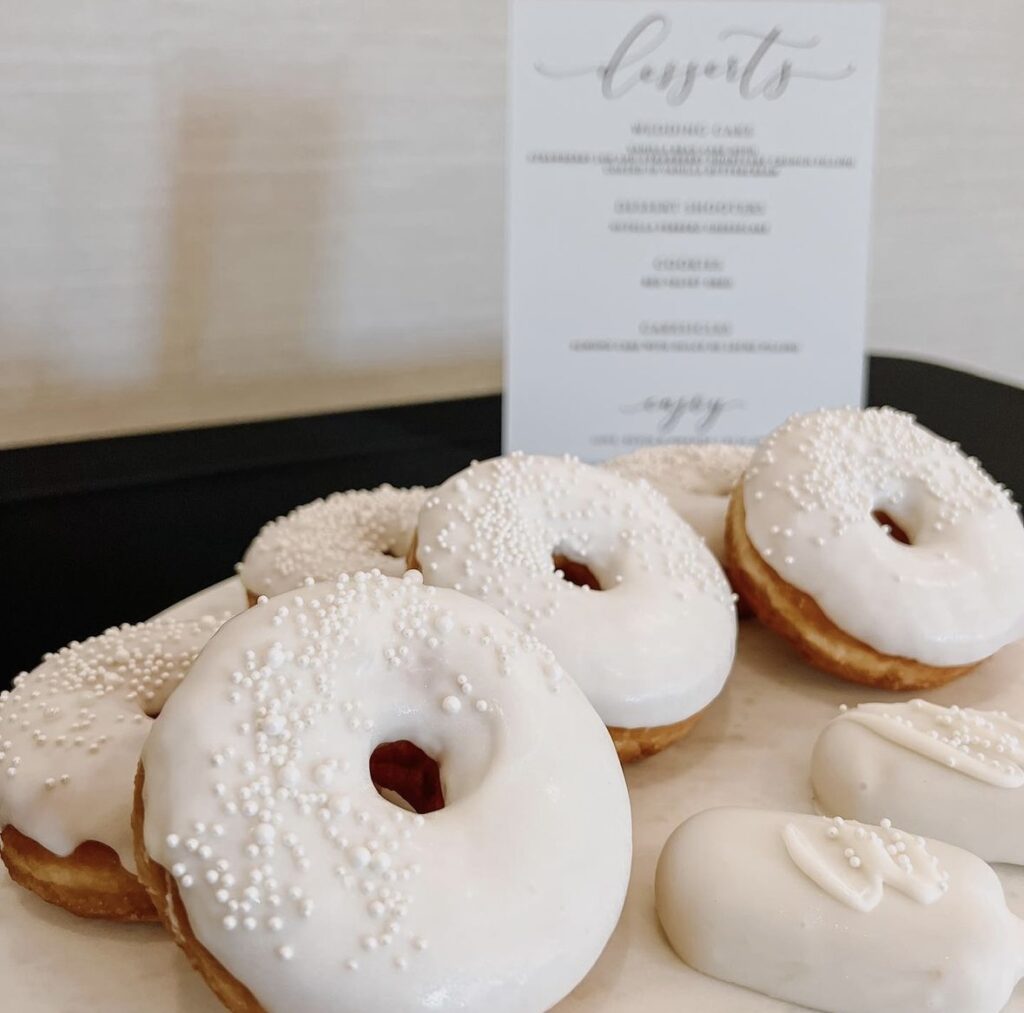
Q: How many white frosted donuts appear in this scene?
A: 6